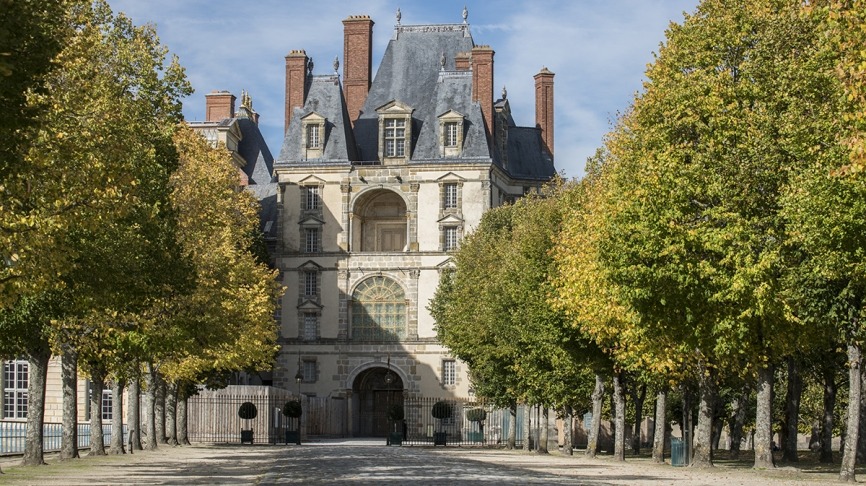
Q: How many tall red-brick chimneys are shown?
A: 4